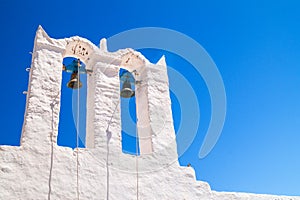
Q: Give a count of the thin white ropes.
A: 2